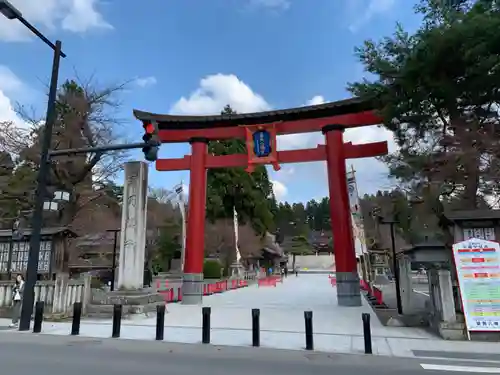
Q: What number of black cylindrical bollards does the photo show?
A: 8